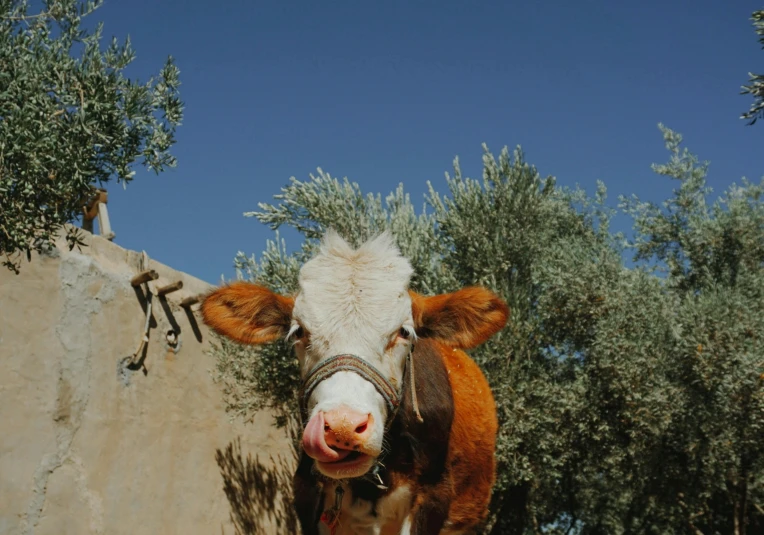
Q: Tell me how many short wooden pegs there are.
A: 3